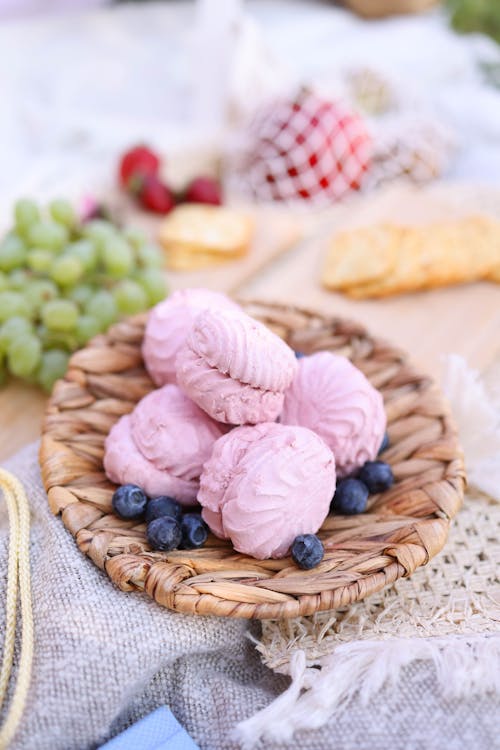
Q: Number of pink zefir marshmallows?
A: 5